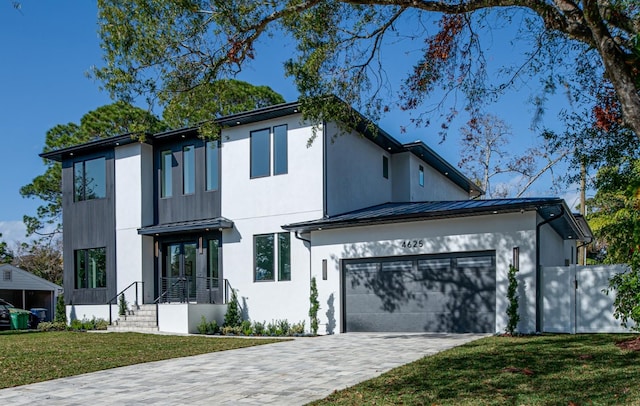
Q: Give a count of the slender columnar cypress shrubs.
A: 5